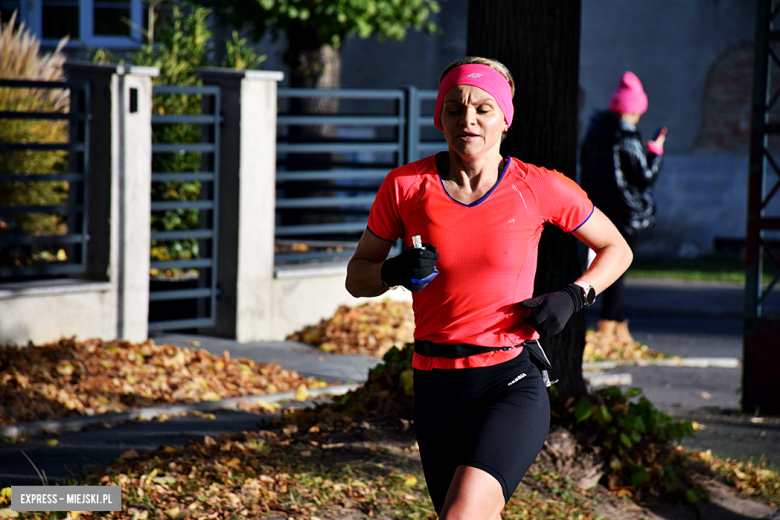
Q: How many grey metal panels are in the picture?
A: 4